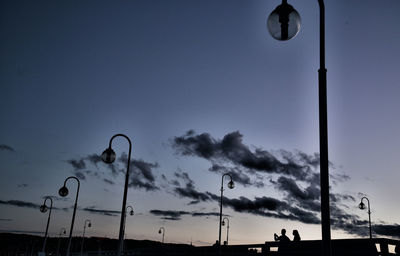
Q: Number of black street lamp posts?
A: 11